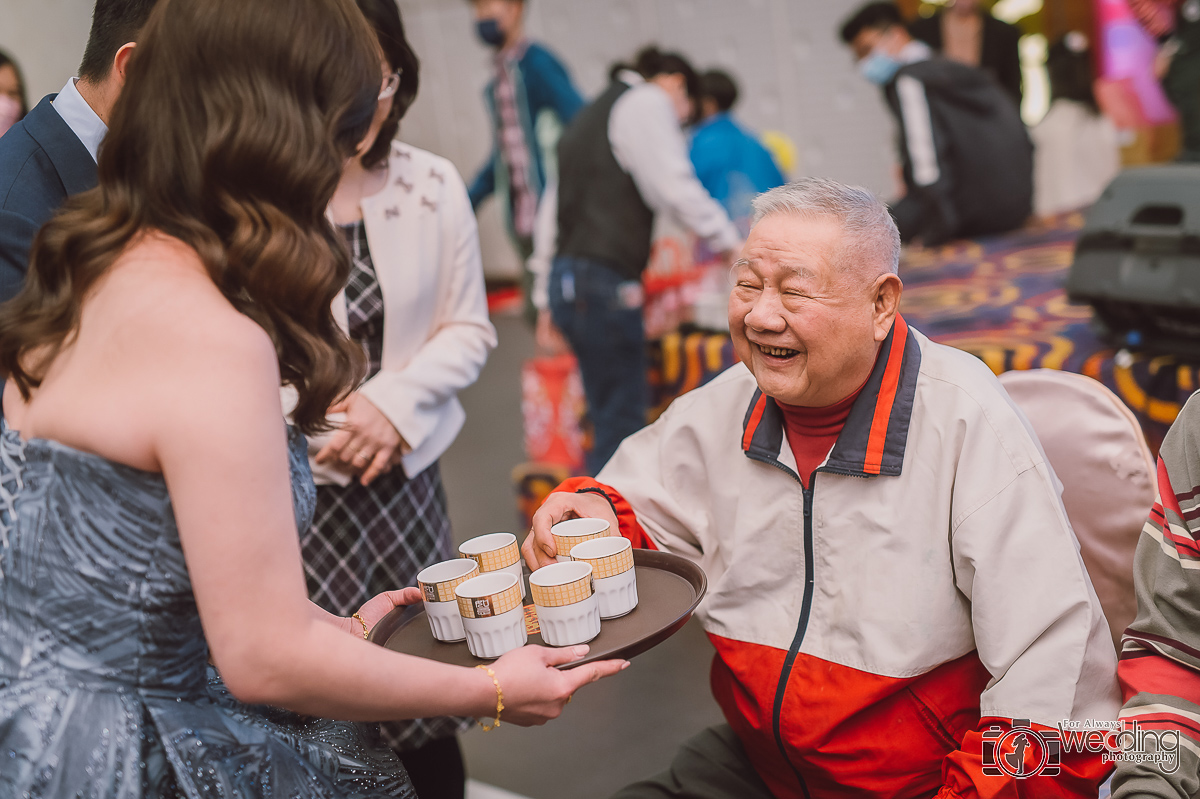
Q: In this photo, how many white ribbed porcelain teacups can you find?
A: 6